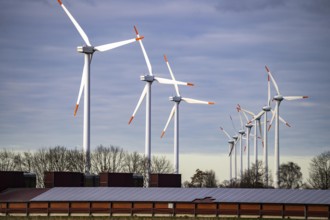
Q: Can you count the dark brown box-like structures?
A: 4